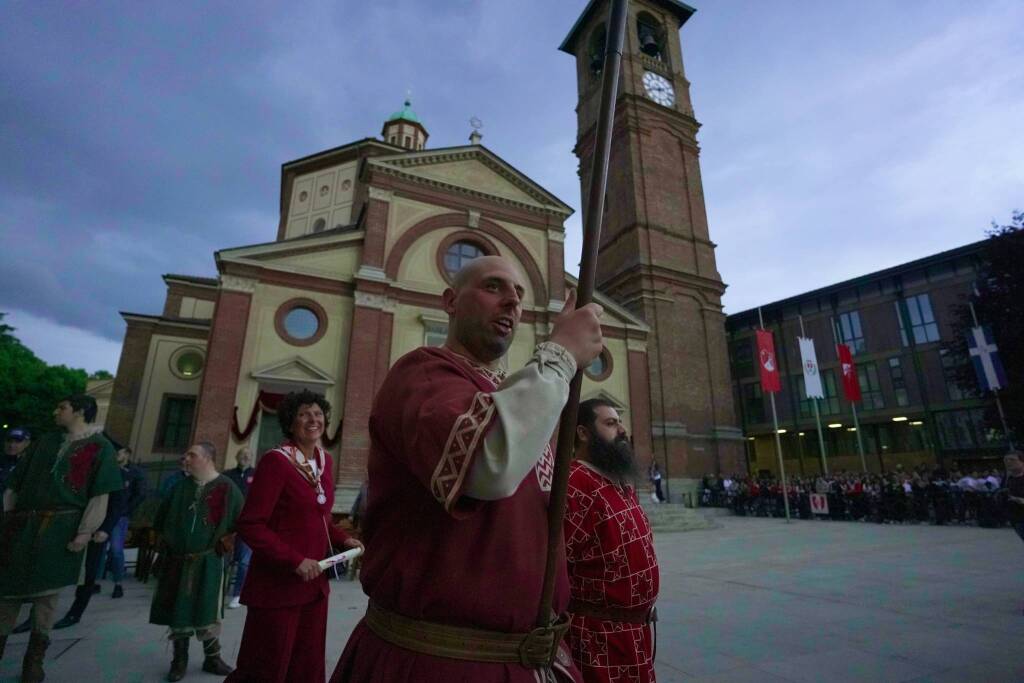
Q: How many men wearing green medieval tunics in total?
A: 2